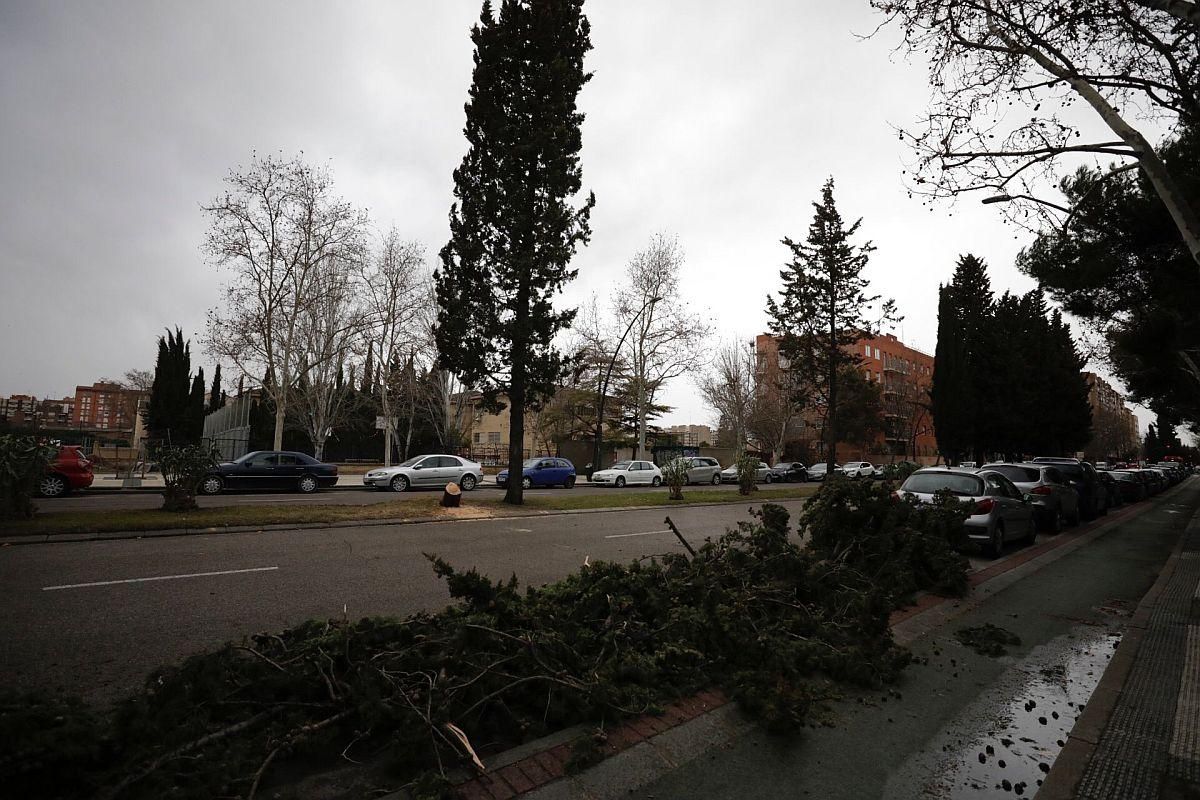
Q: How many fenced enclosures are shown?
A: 1